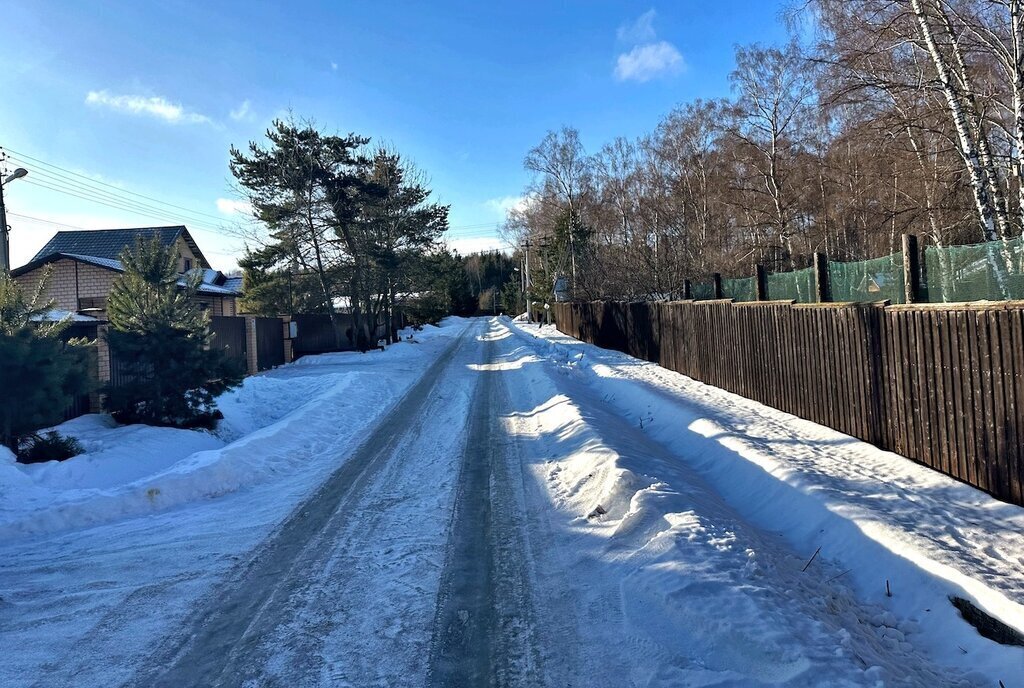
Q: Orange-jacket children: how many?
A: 0